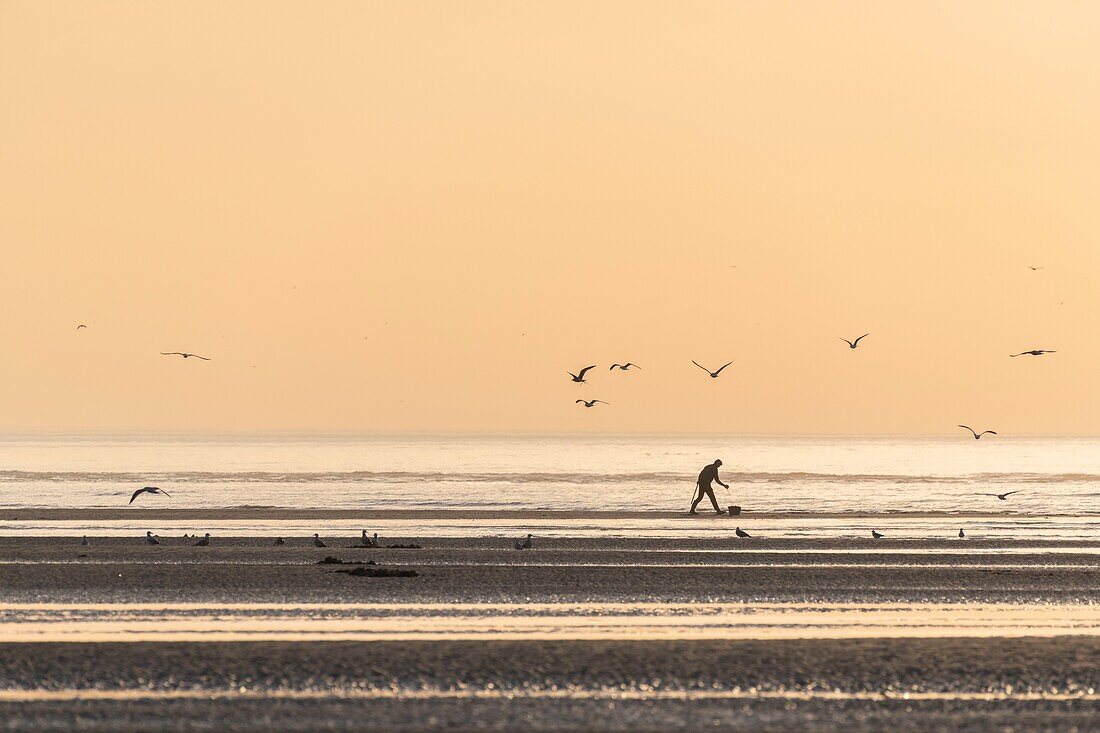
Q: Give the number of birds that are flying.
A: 12